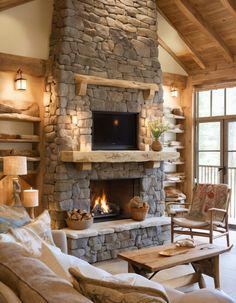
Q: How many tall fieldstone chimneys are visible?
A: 1